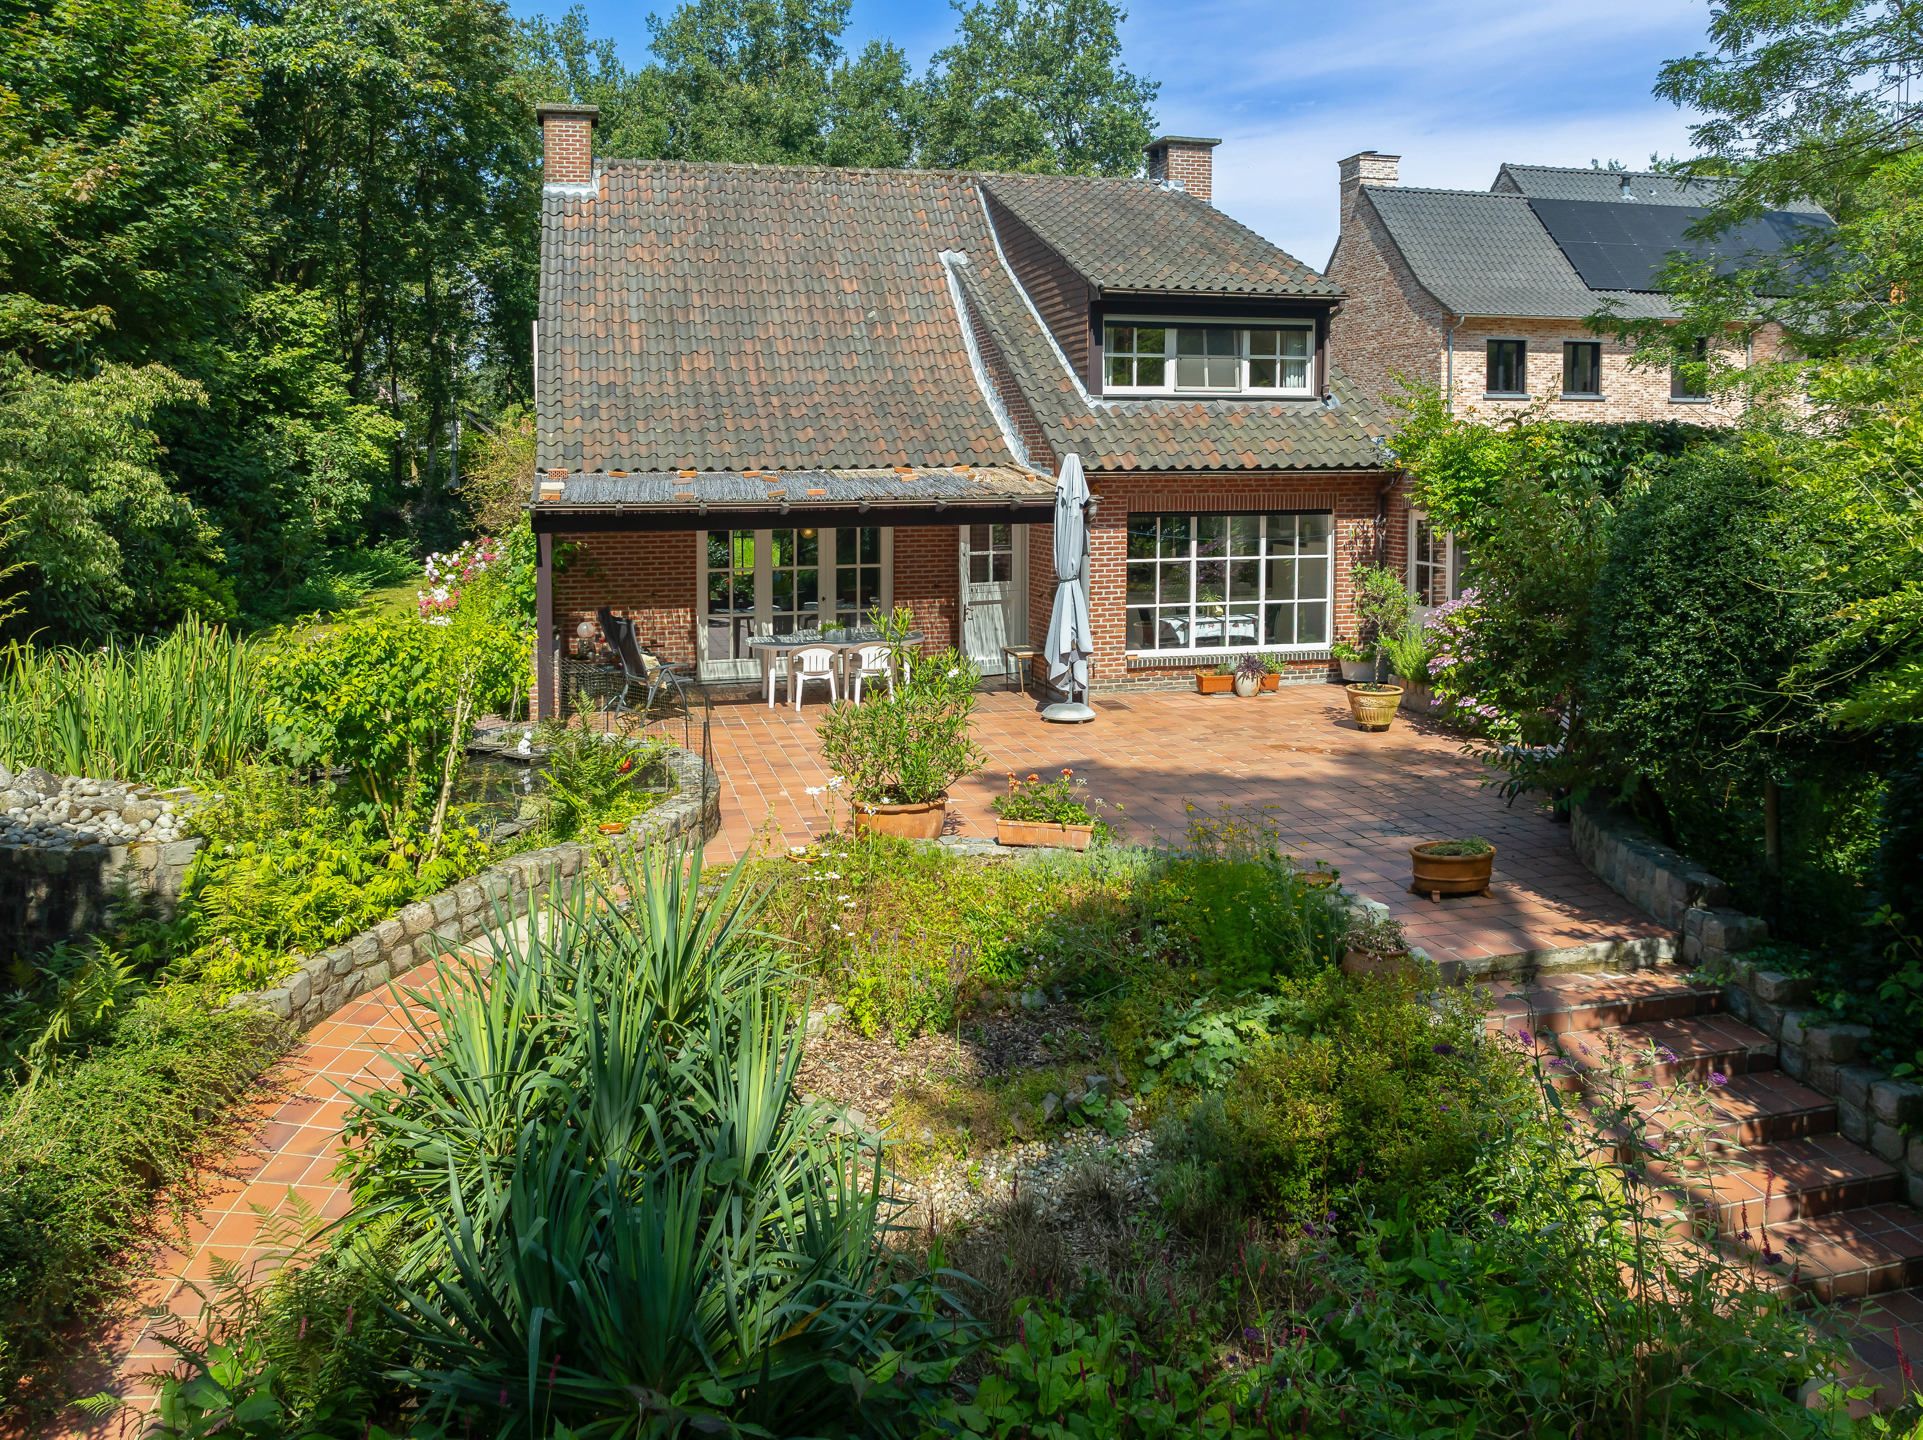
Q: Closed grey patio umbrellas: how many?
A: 1